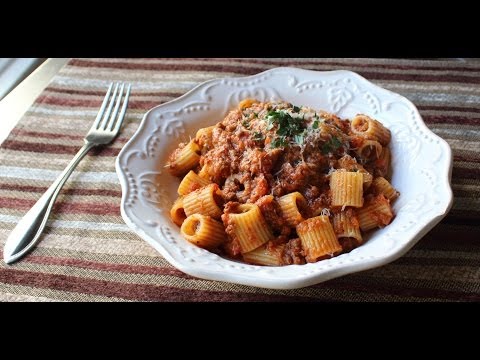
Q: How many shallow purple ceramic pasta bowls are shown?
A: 0